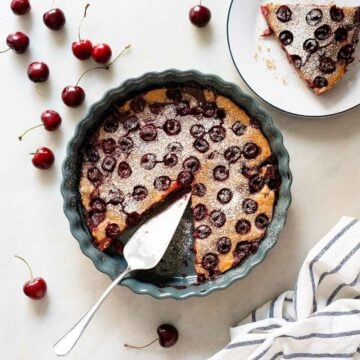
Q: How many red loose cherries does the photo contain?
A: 12